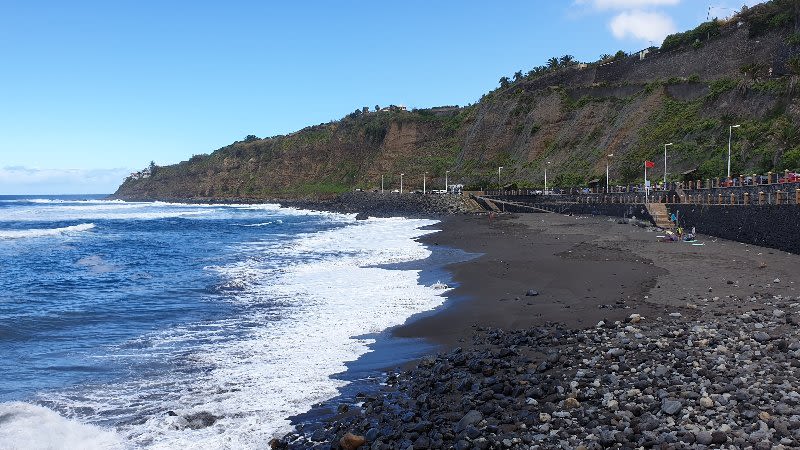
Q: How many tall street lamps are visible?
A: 9